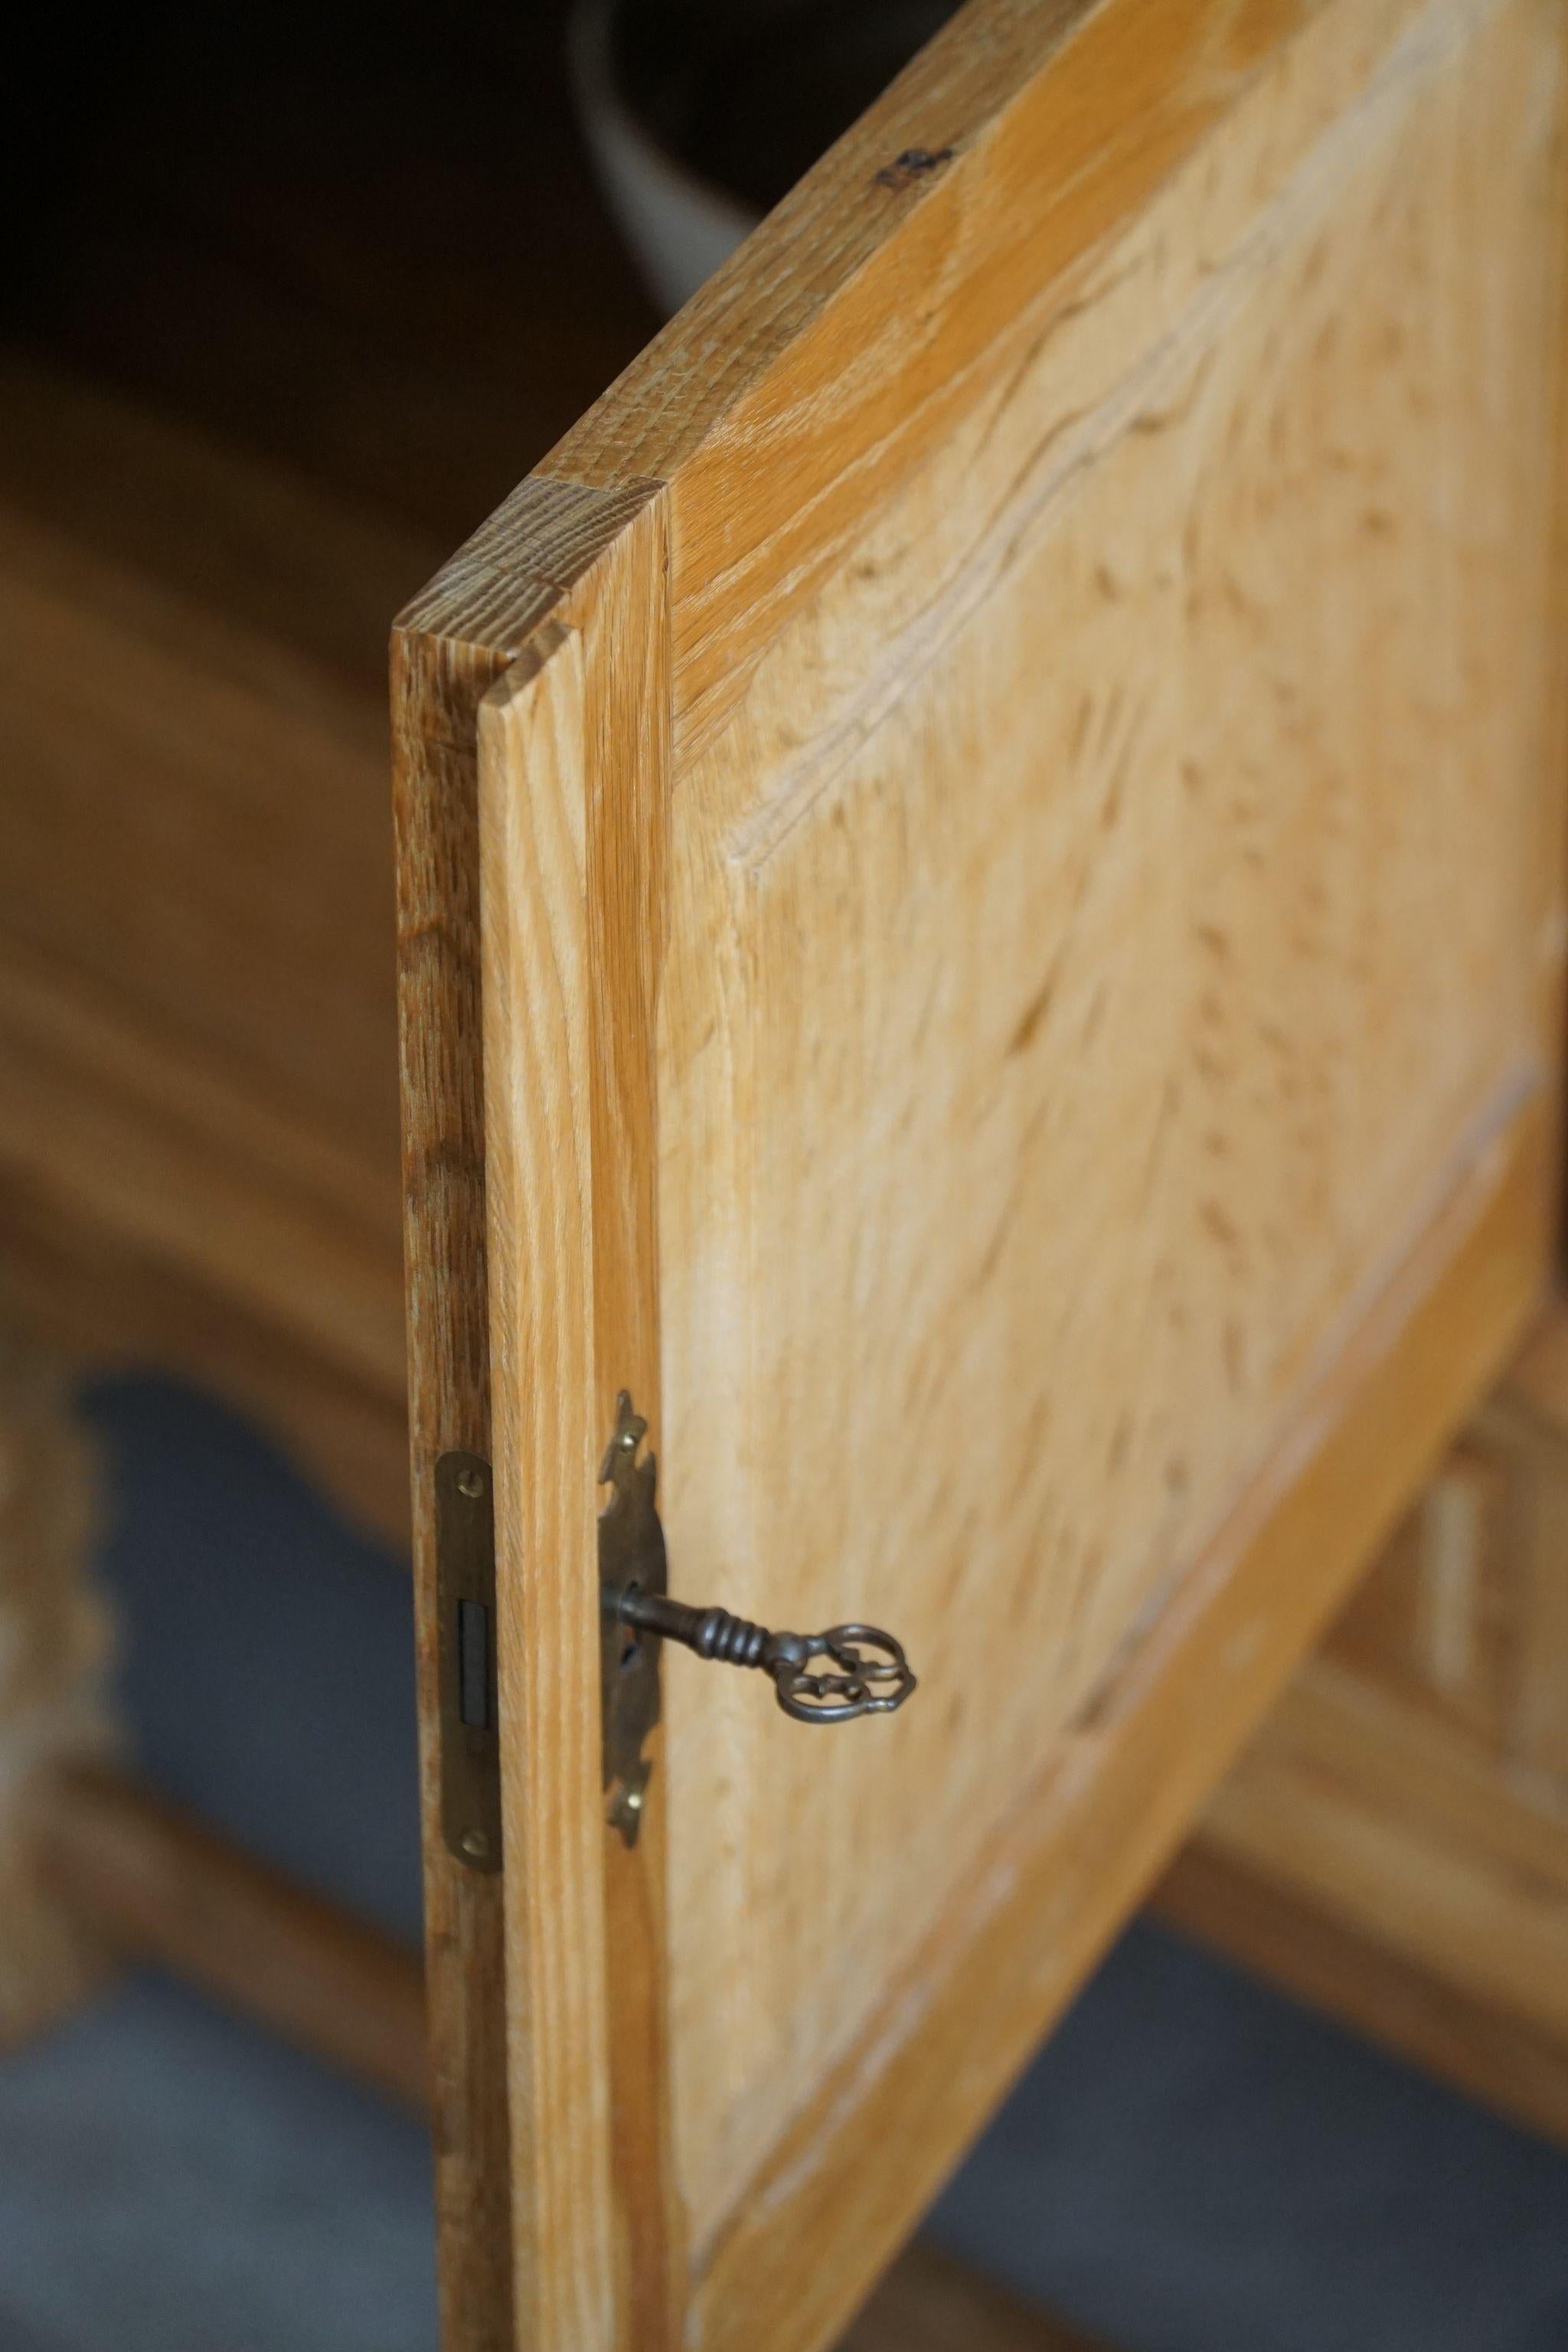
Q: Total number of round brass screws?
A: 4